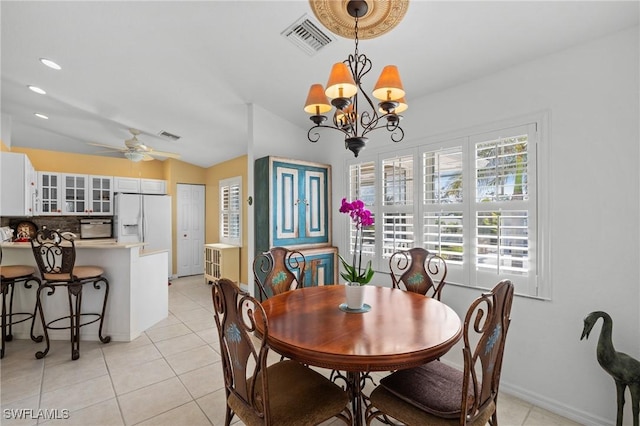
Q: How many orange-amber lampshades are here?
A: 5